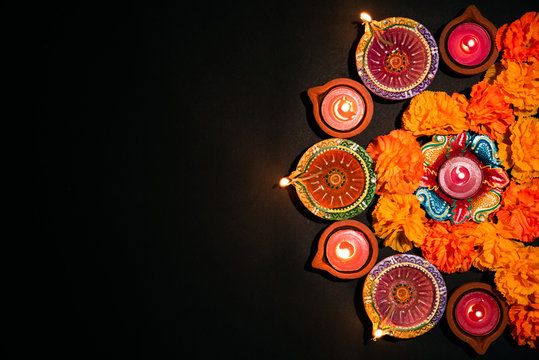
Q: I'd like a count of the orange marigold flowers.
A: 12